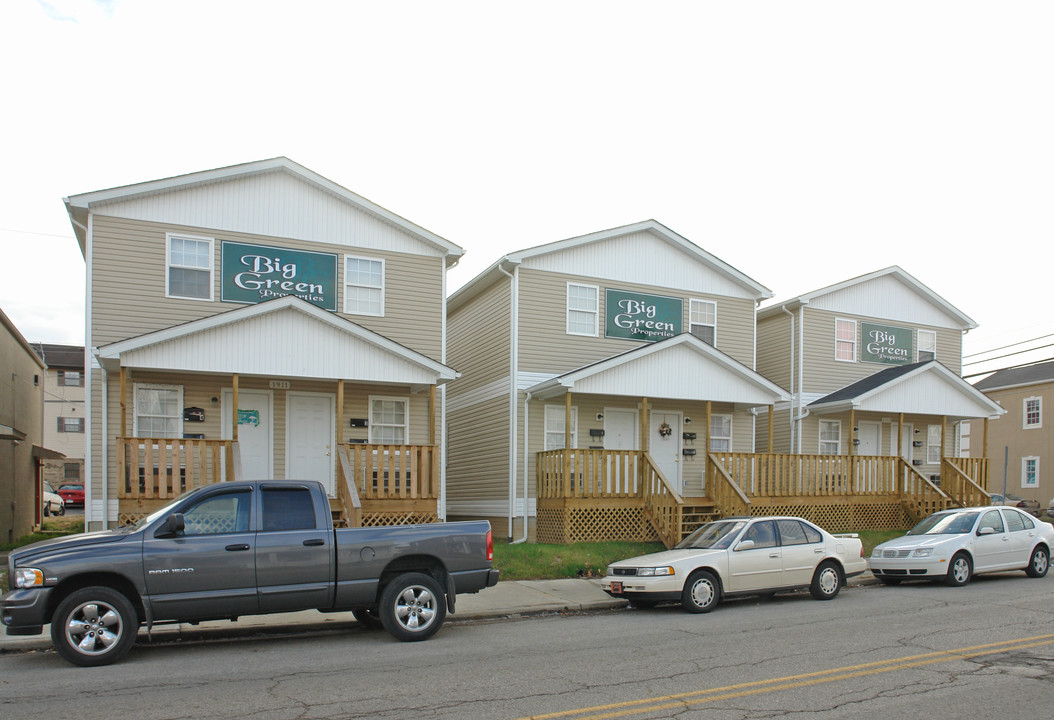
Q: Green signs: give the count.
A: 3